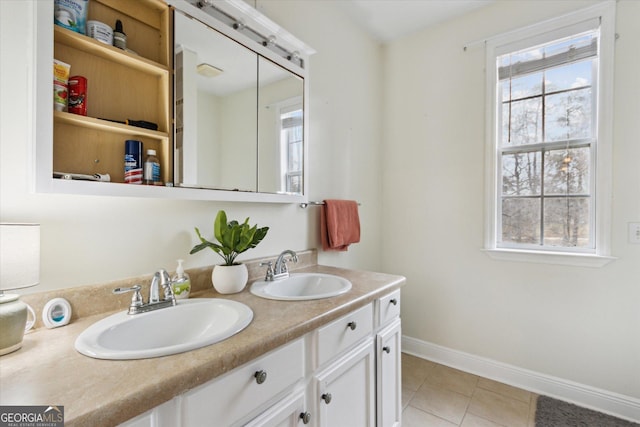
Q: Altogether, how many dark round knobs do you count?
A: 6